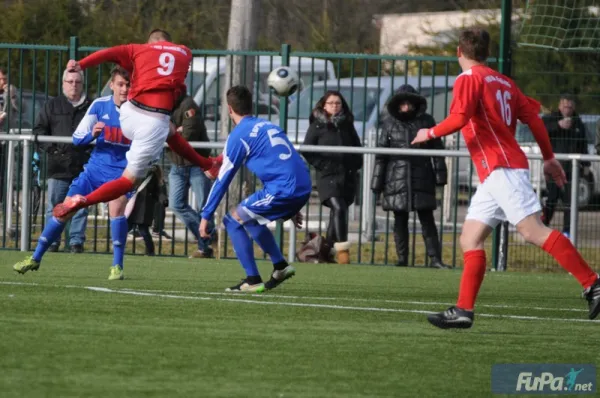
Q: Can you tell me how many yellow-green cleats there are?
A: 2